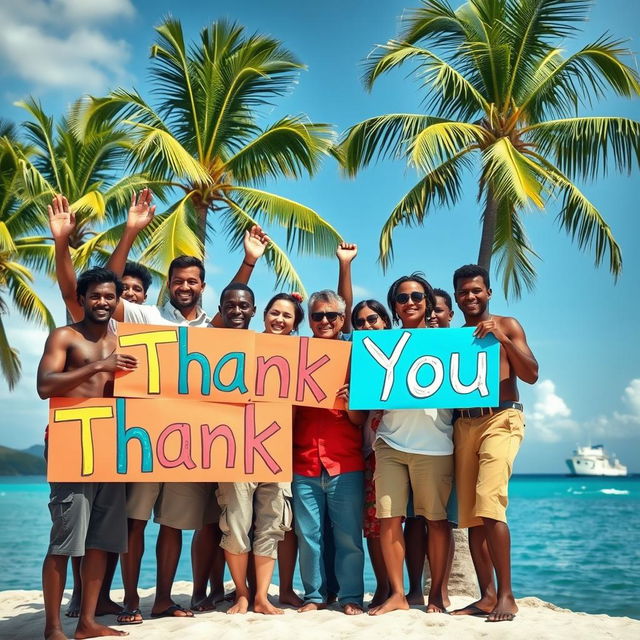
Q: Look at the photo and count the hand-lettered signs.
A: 3